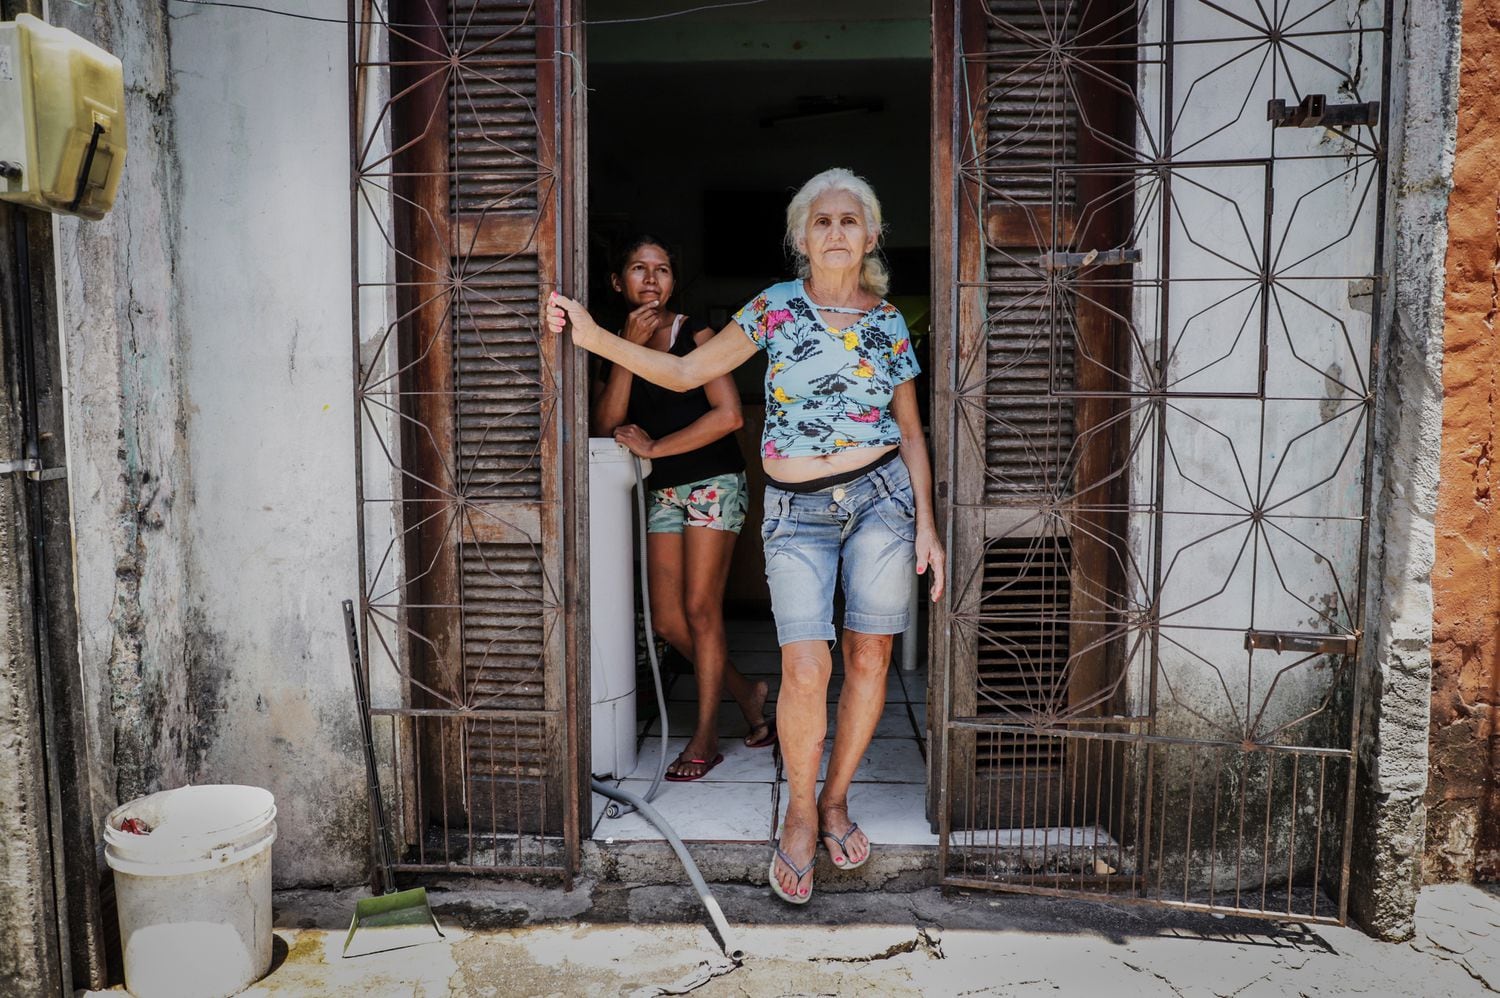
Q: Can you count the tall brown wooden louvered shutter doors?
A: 2